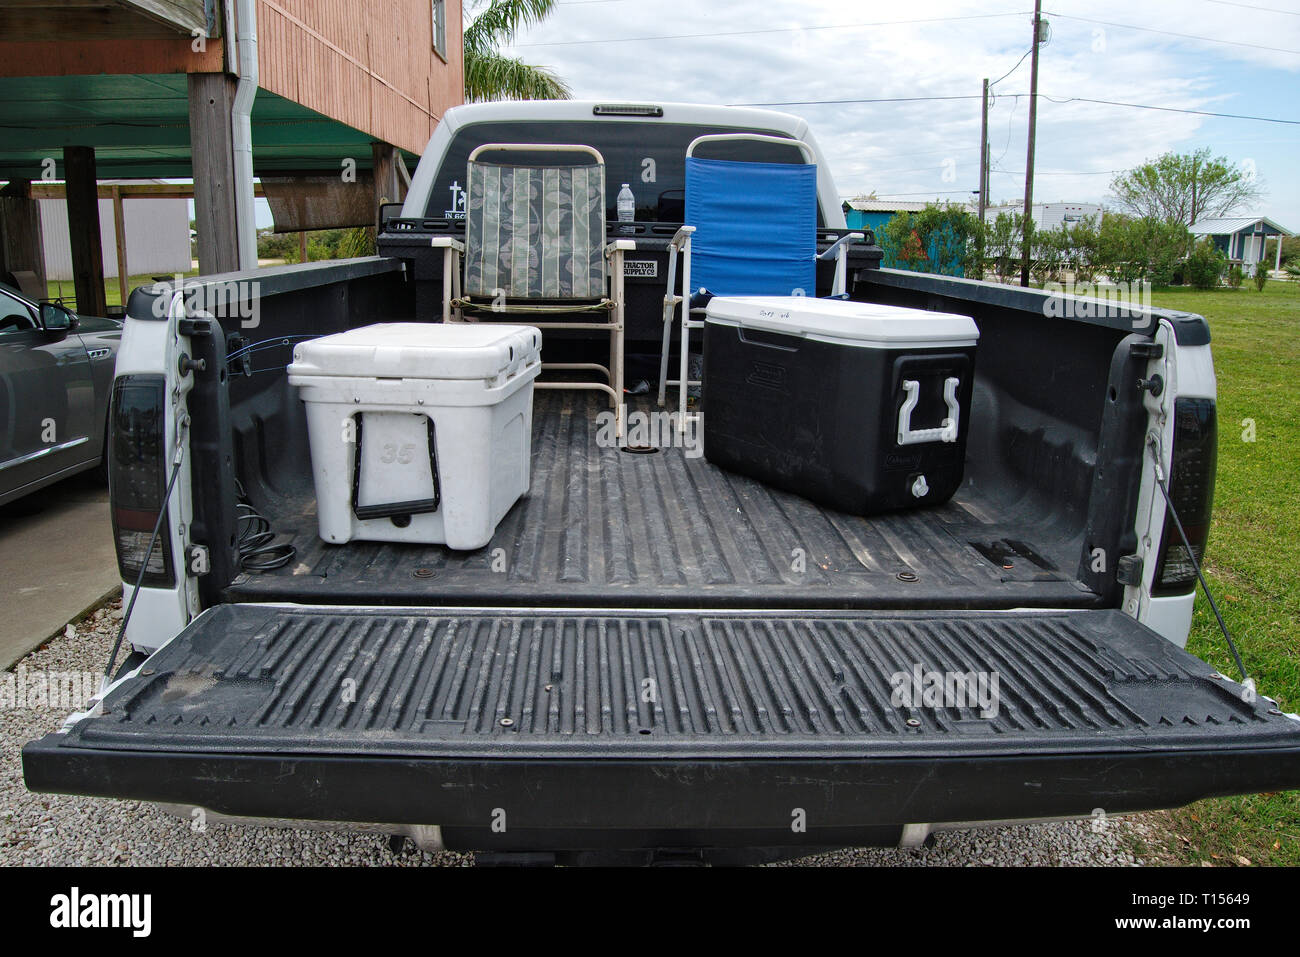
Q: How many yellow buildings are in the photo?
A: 0